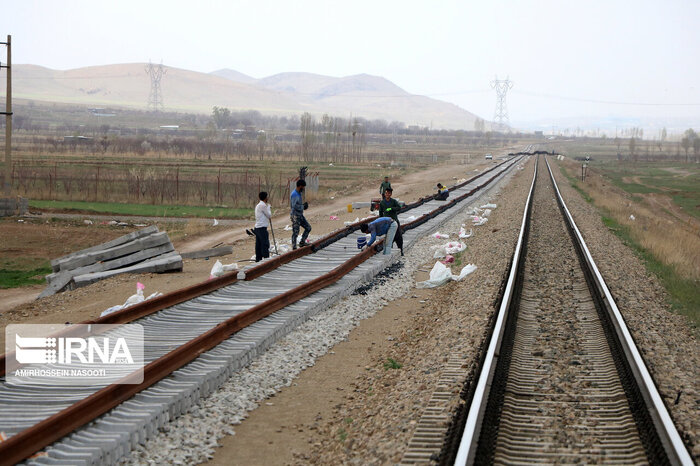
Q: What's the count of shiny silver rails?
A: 2